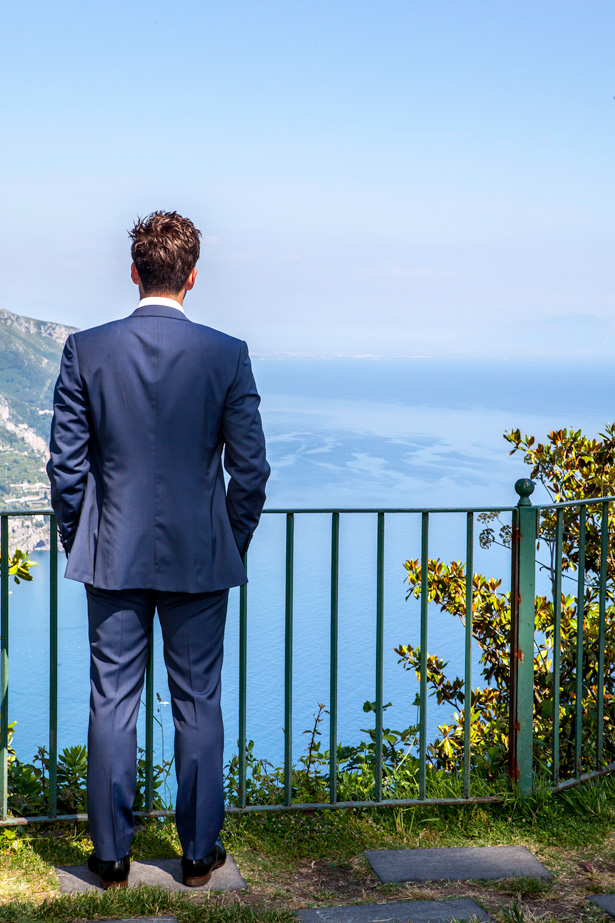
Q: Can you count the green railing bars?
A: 12